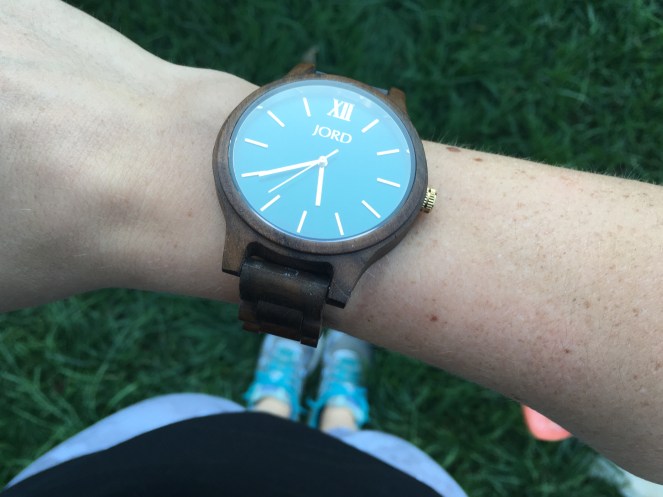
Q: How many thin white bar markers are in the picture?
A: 11